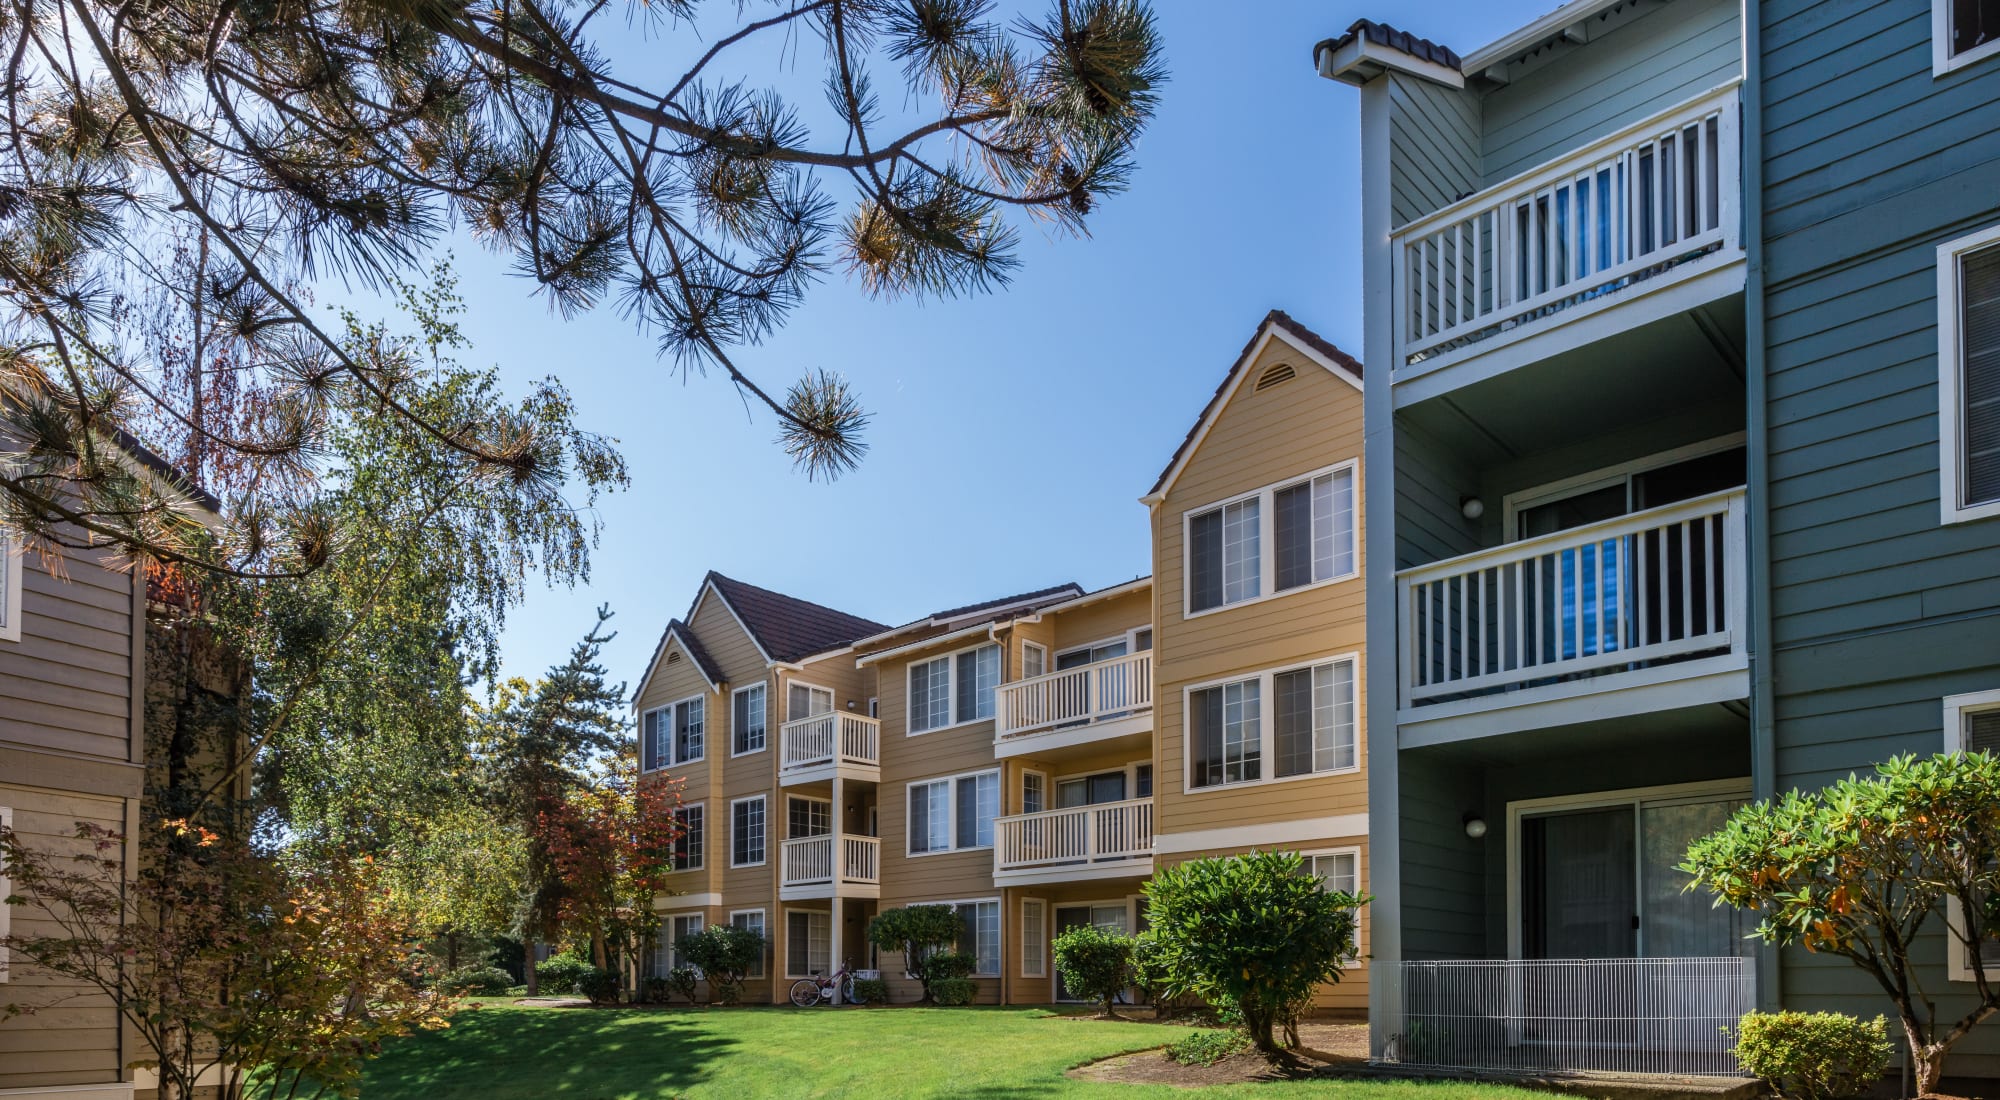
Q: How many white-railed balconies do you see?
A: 6